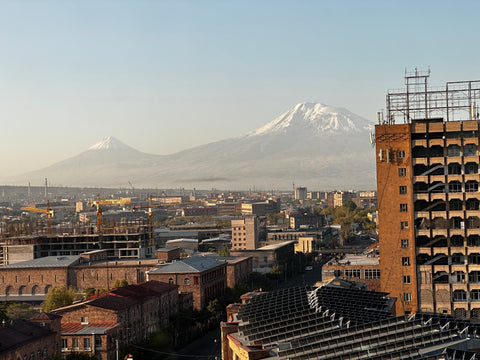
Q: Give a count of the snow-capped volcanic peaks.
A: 2